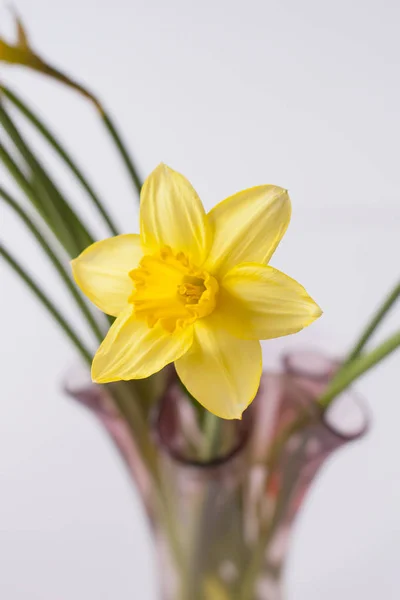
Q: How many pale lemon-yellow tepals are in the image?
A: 6